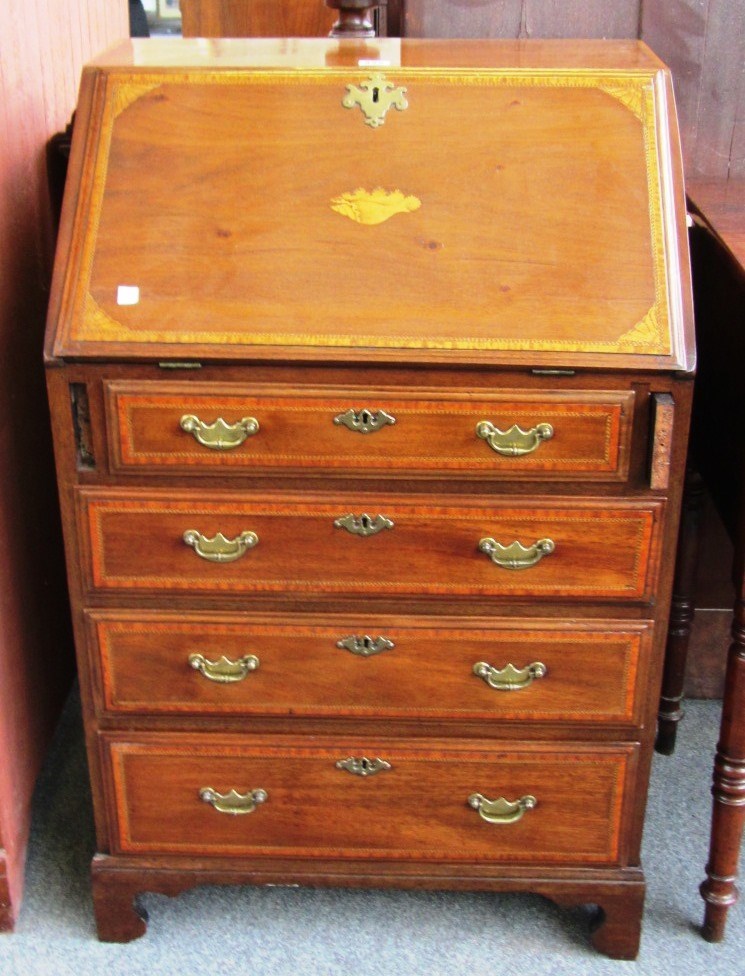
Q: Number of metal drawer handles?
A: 8